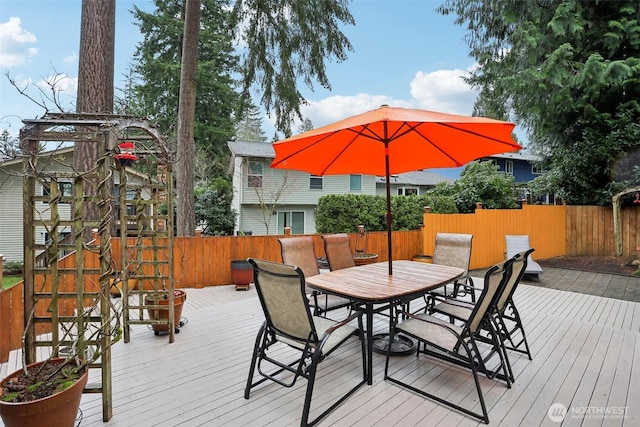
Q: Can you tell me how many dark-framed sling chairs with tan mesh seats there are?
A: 6